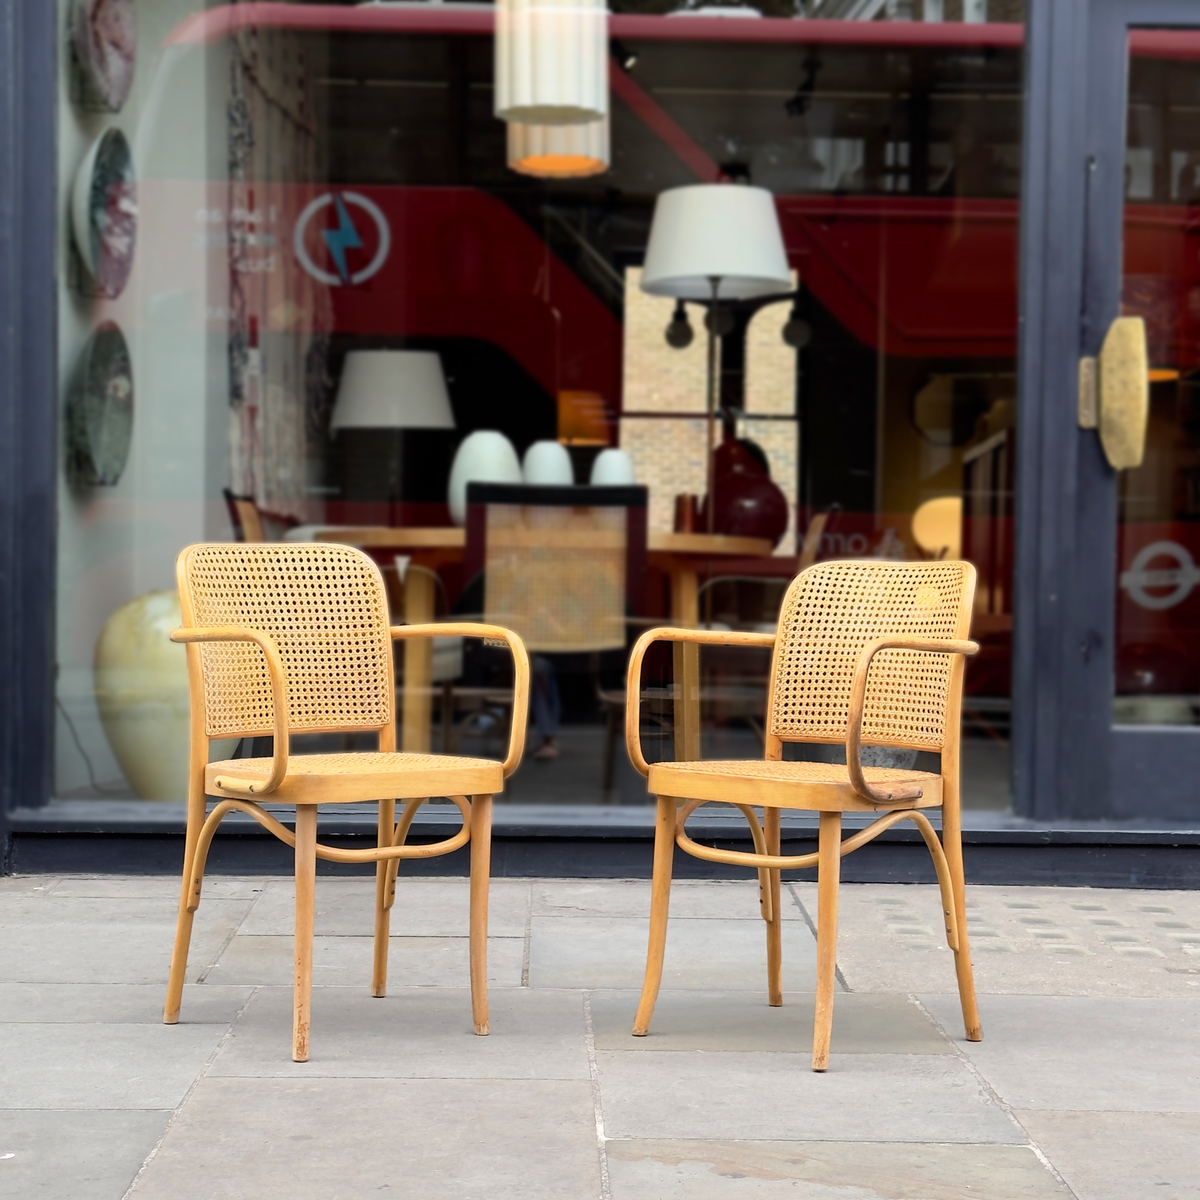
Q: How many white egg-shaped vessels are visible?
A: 3